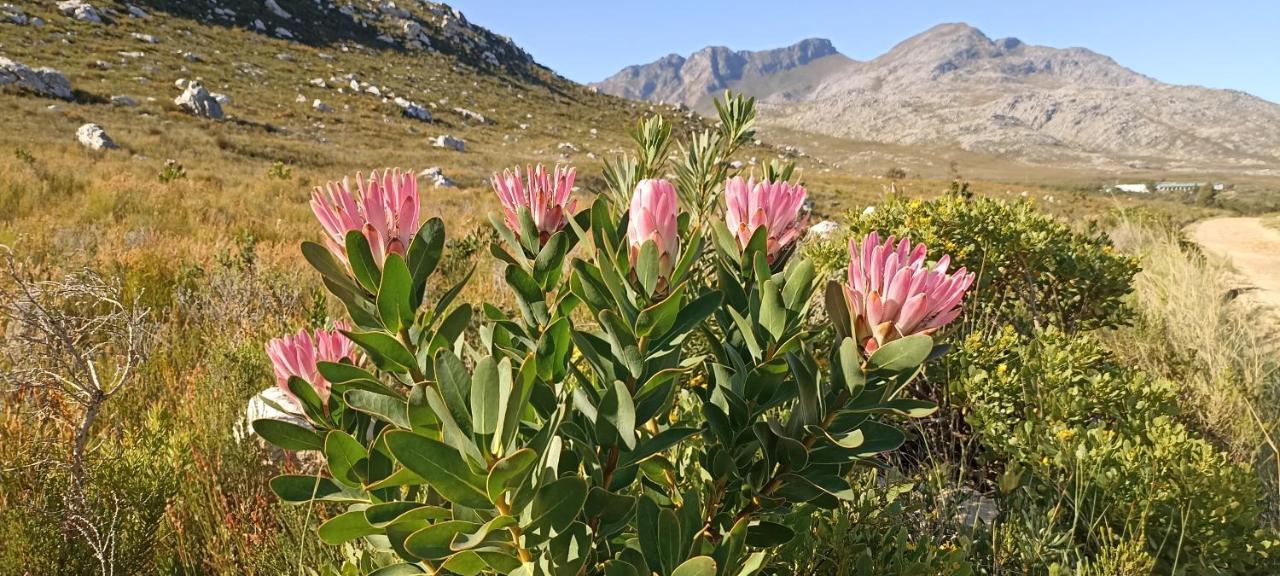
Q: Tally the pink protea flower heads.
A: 6